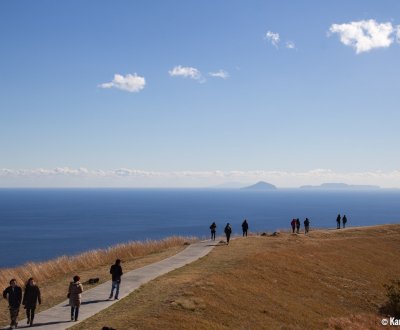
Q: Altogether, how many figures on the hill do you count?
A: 12